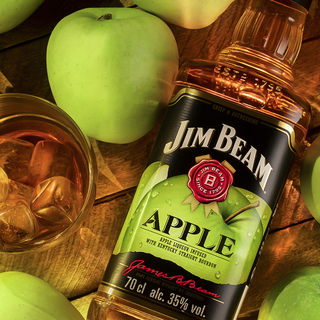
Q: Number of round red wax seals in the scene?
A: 1